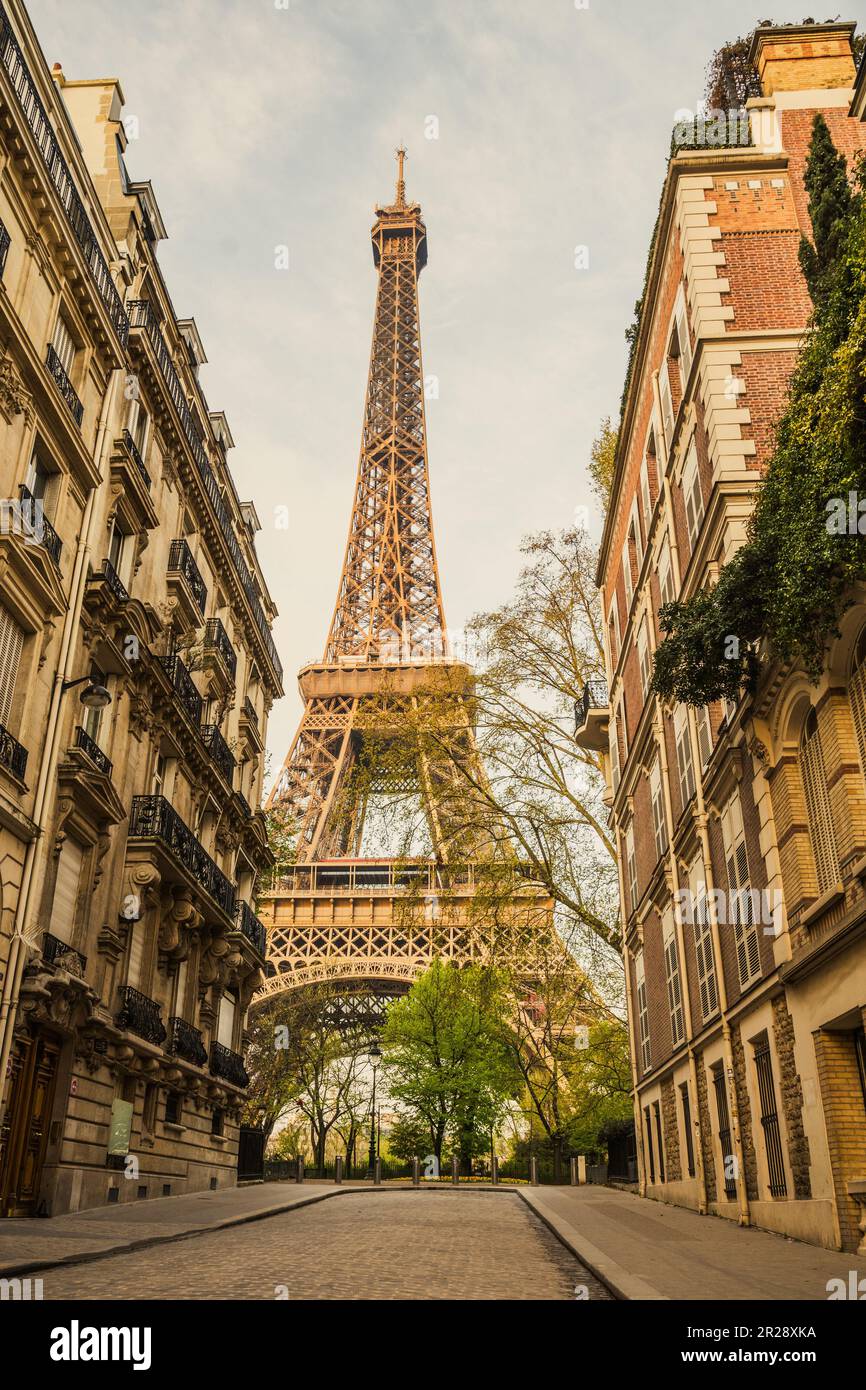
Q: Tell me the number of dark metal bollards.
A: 8